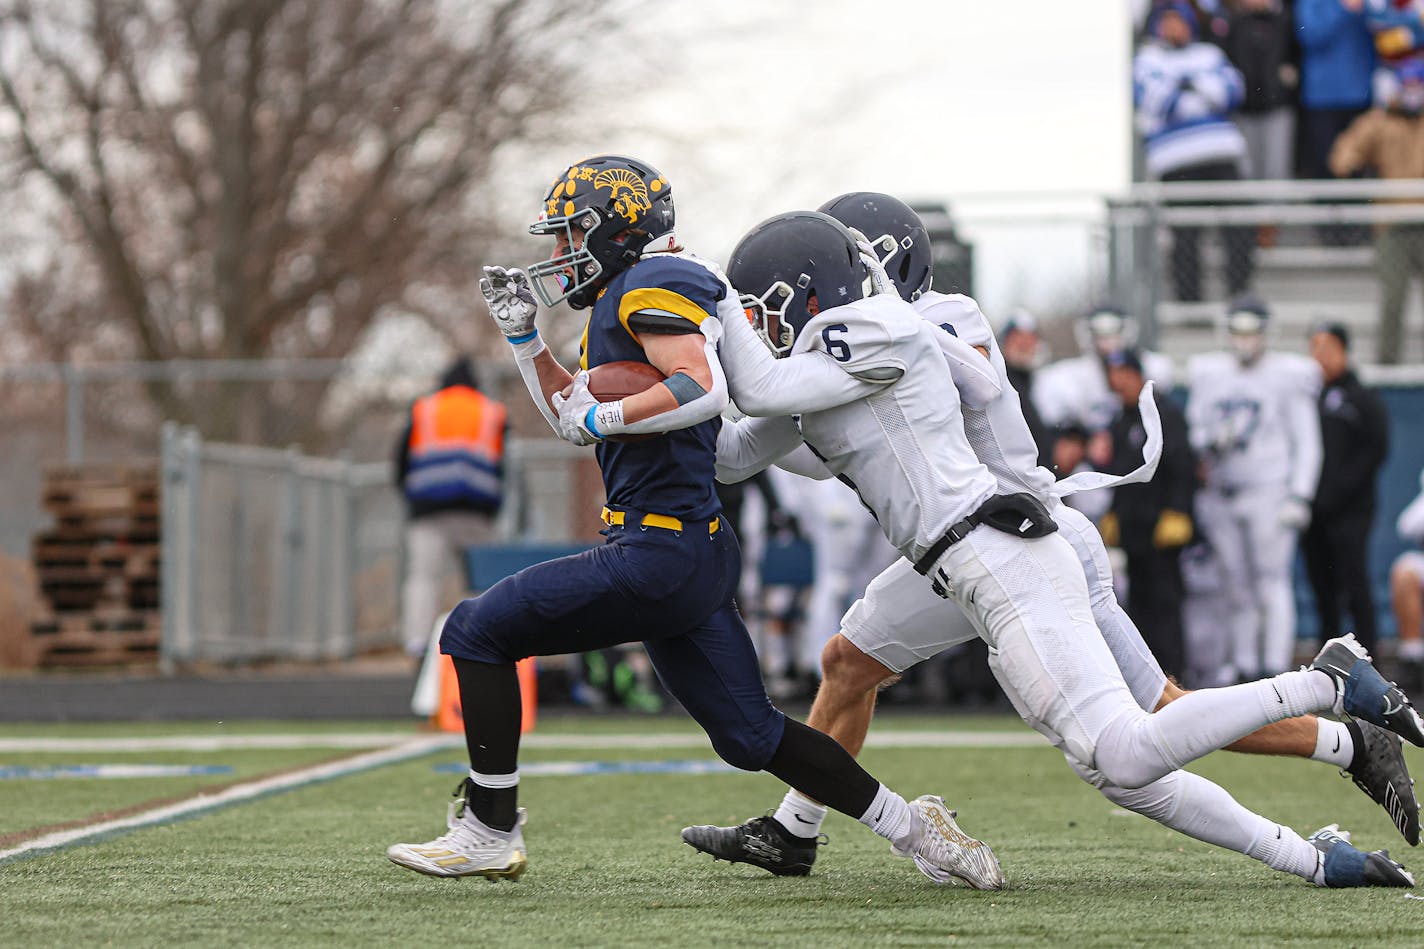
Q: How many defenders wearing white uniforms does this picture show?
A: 2